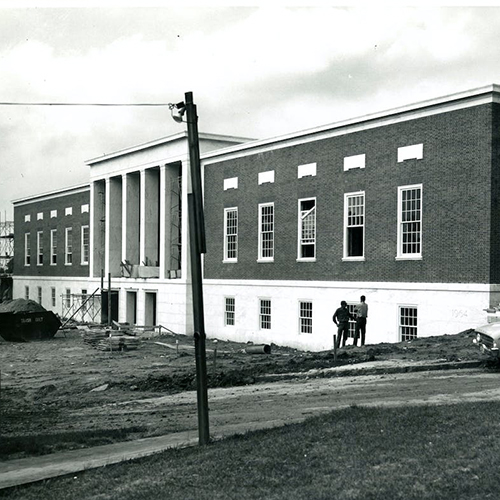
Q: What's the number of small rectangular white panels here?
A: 10